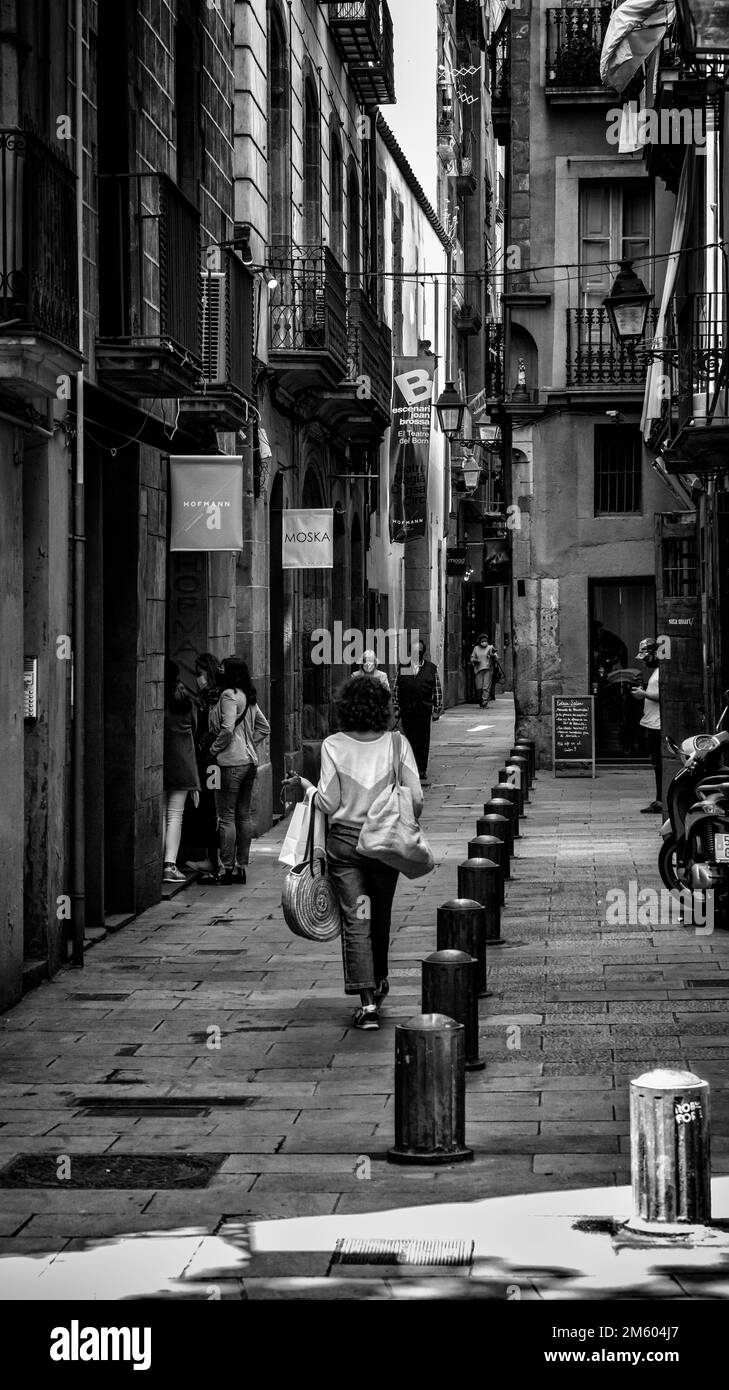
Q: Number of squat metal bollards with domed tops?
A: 13